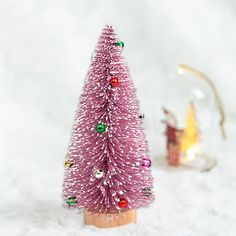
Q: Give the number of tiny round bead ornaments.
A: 10